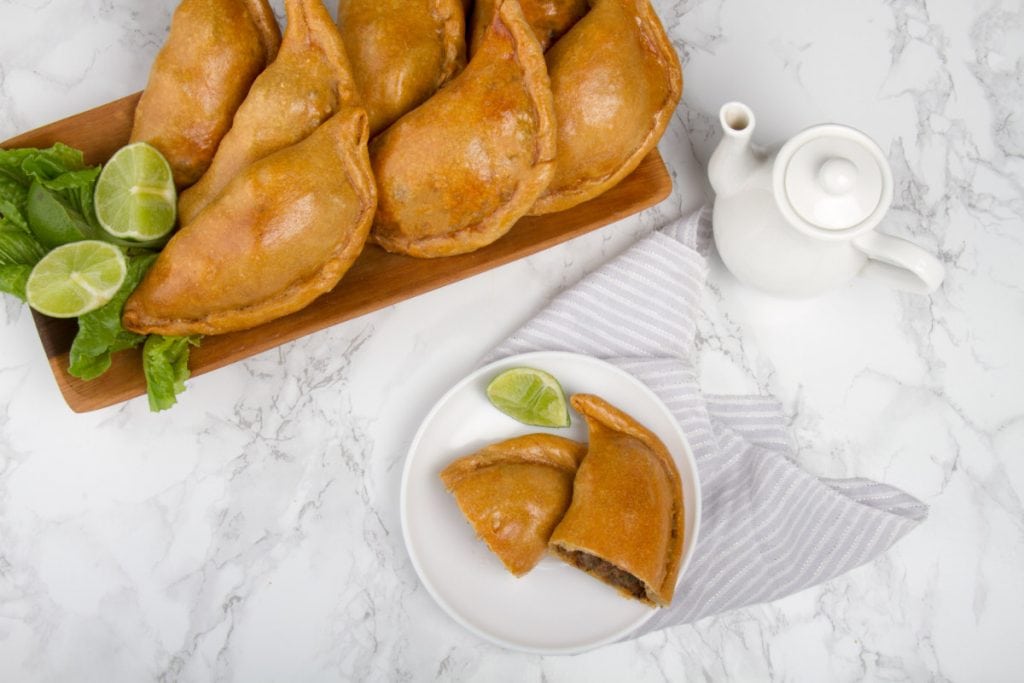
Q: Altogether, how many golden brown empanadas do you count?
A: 8